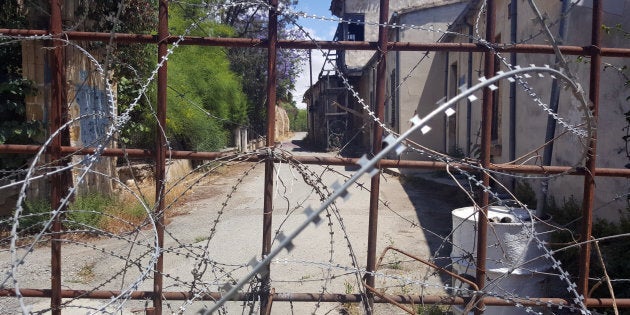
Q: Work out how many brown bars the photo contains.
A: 9